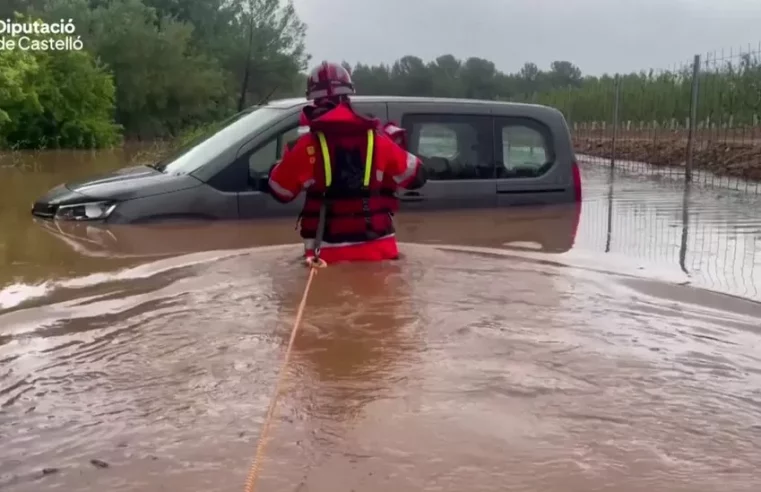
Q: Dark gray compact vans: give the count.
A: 1